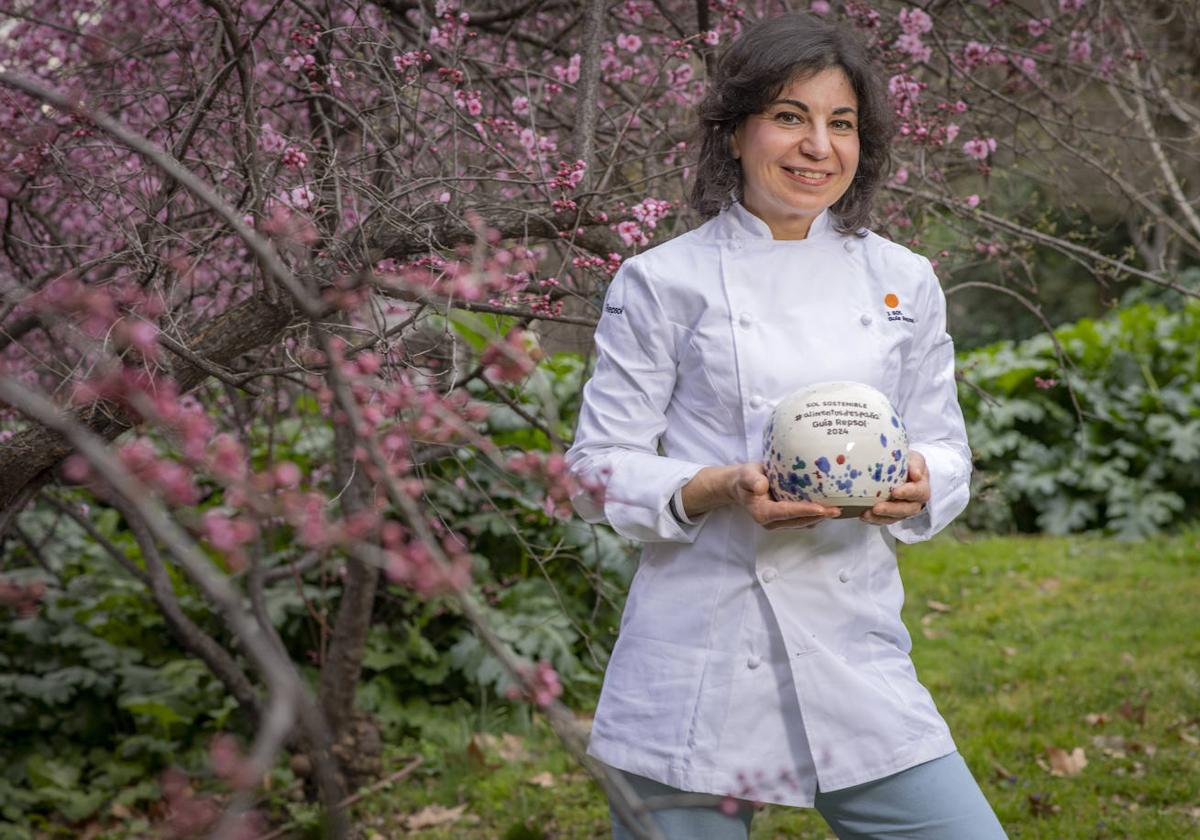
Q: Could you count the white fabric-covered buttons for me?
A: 8